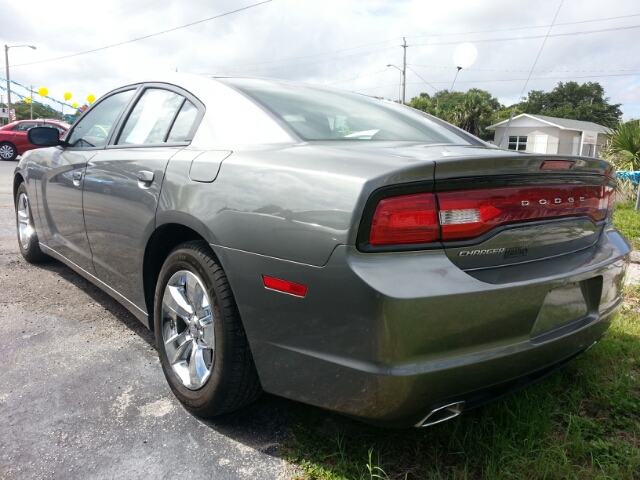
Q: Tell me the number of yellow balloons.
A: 5